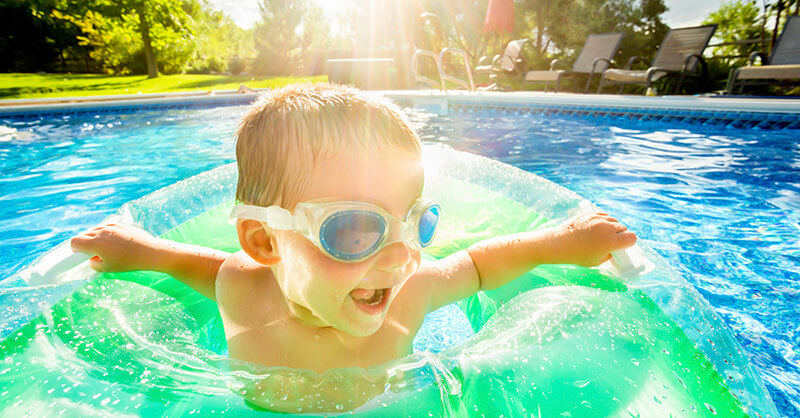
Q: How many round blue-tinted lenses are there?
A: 2